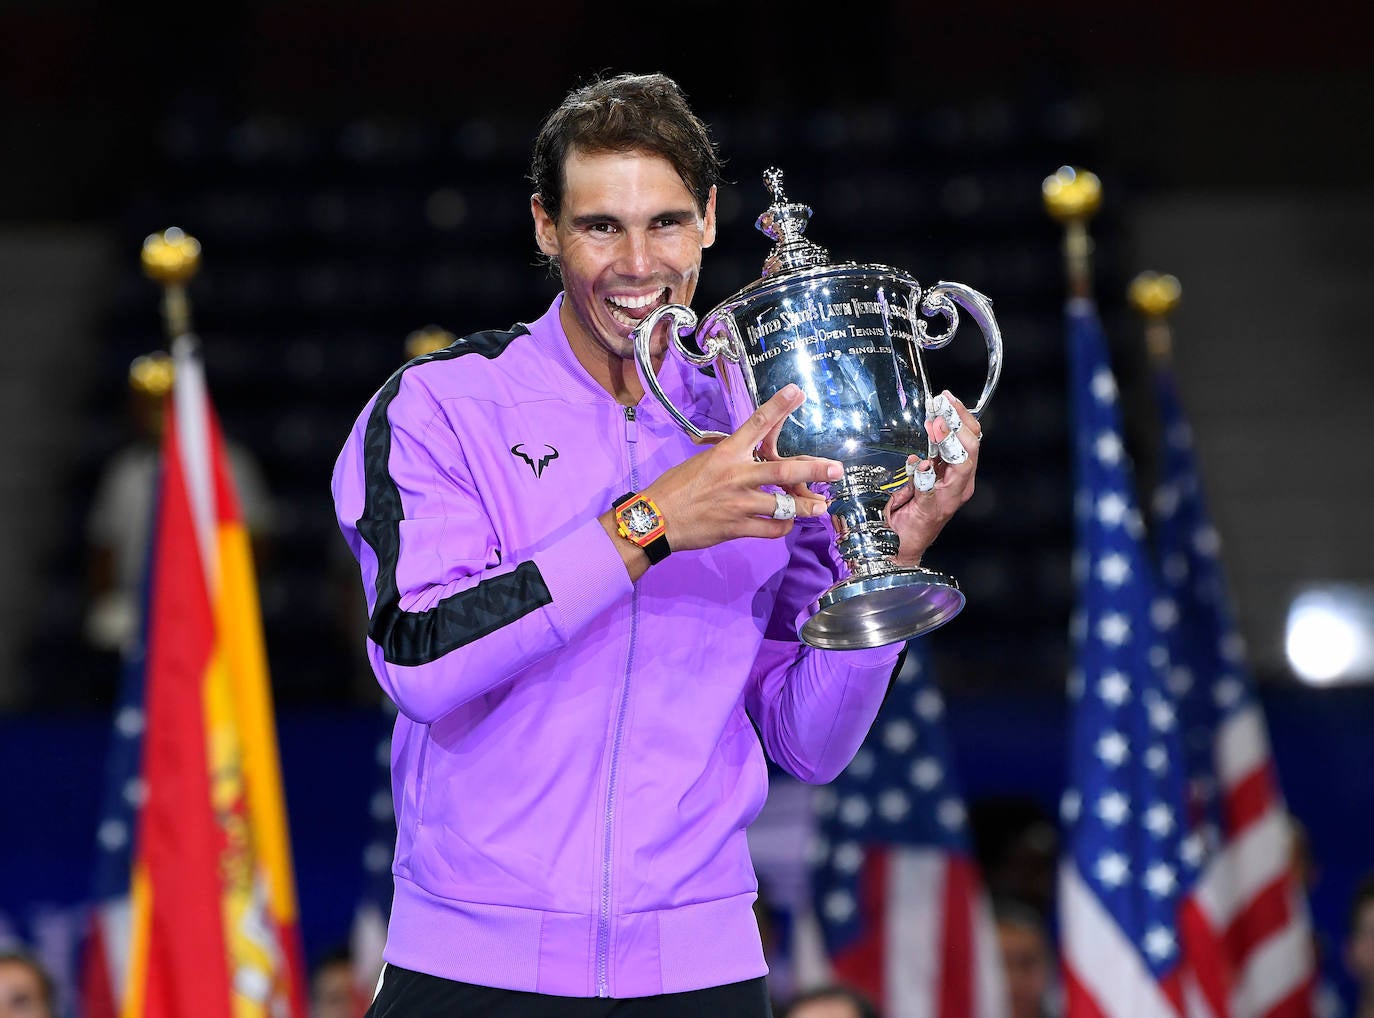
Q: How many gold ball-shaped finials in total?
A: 5